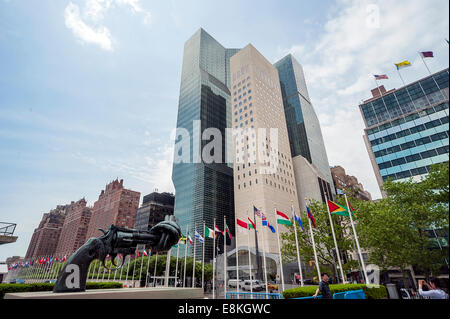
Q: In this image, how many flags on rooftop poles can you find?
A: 3